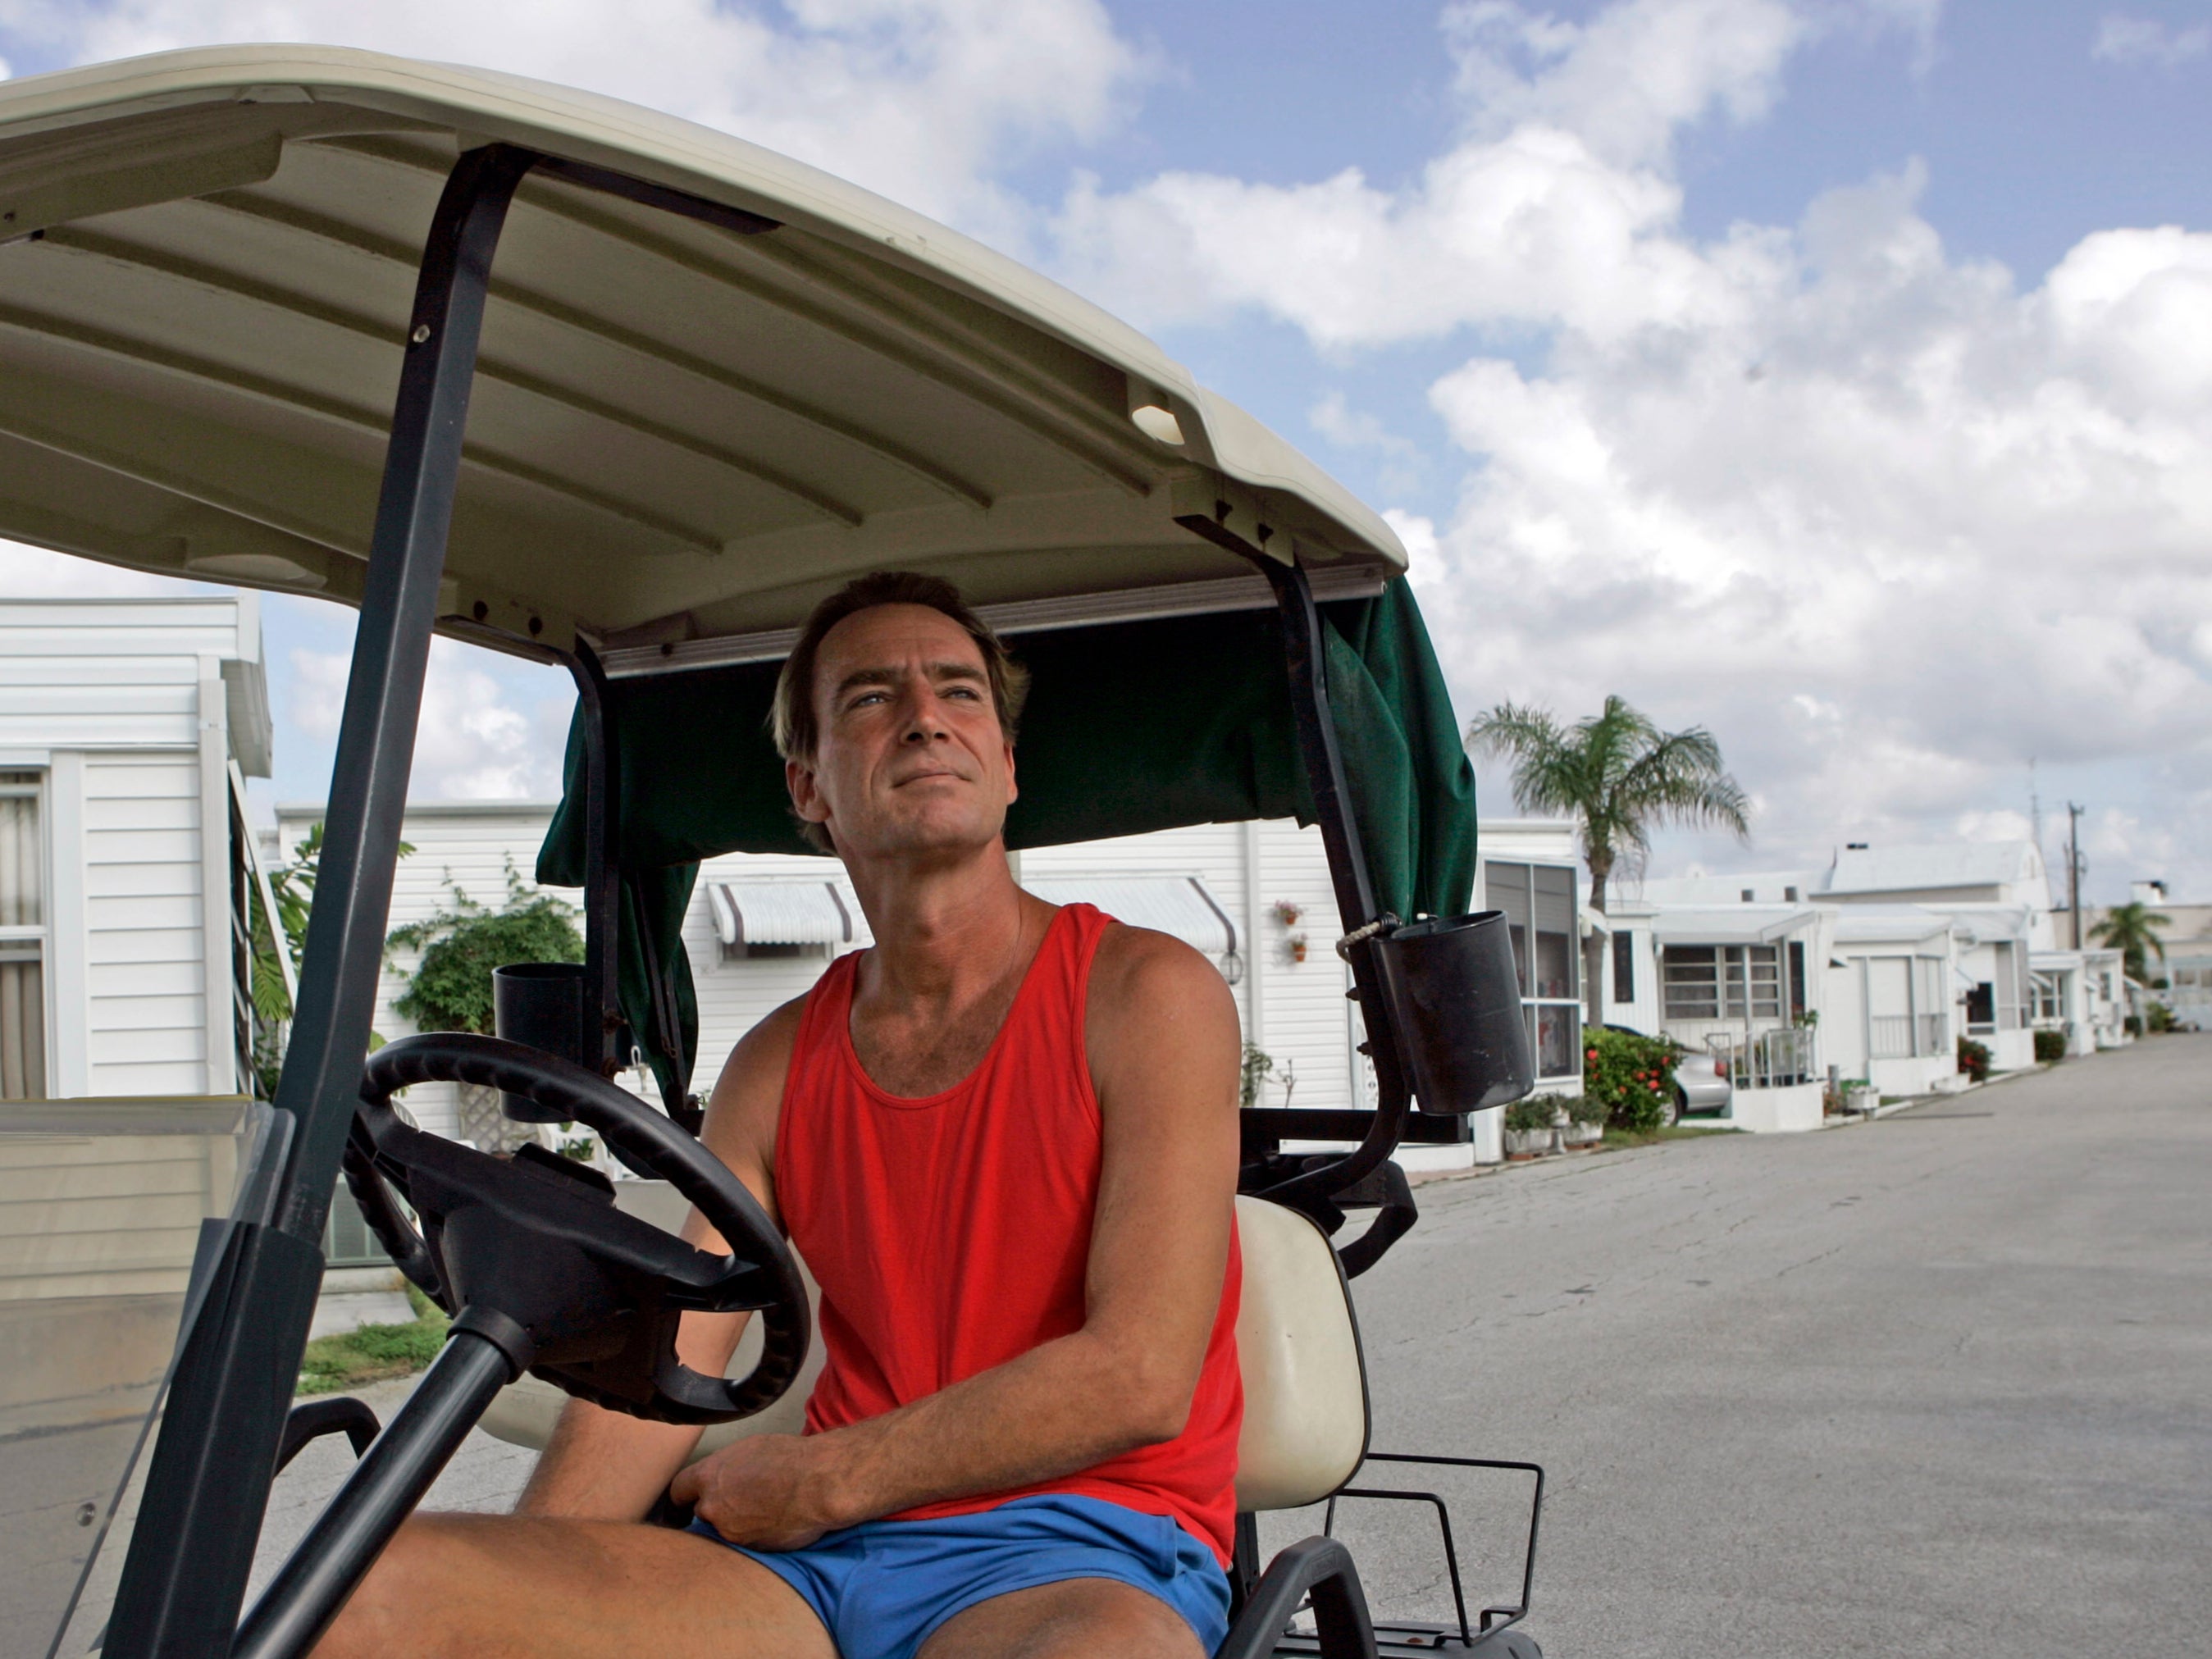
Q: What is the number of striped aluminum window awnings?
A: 2